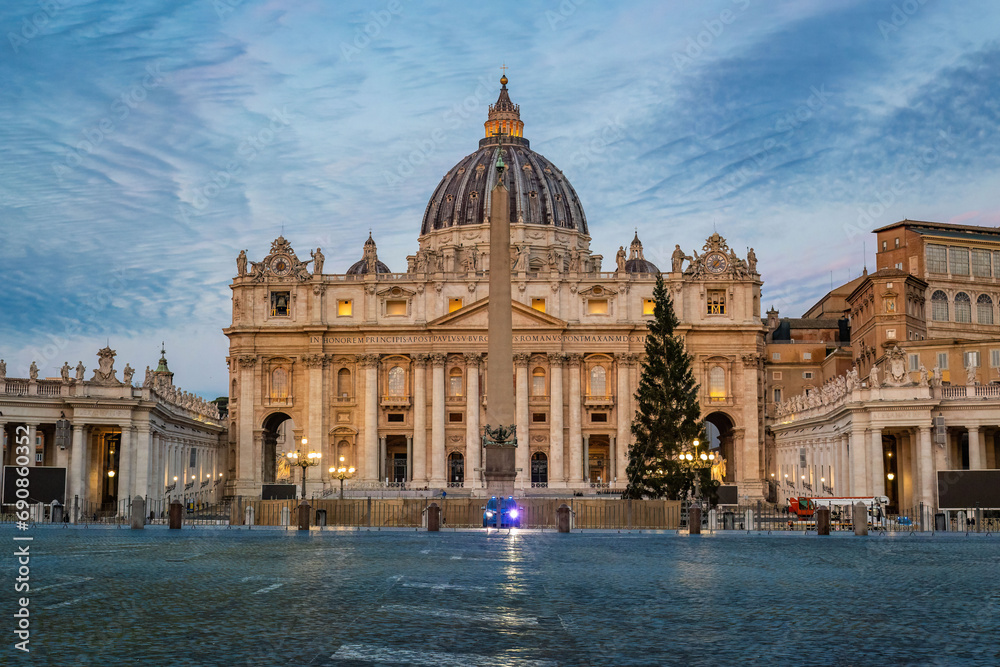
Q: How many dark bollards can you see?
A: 6